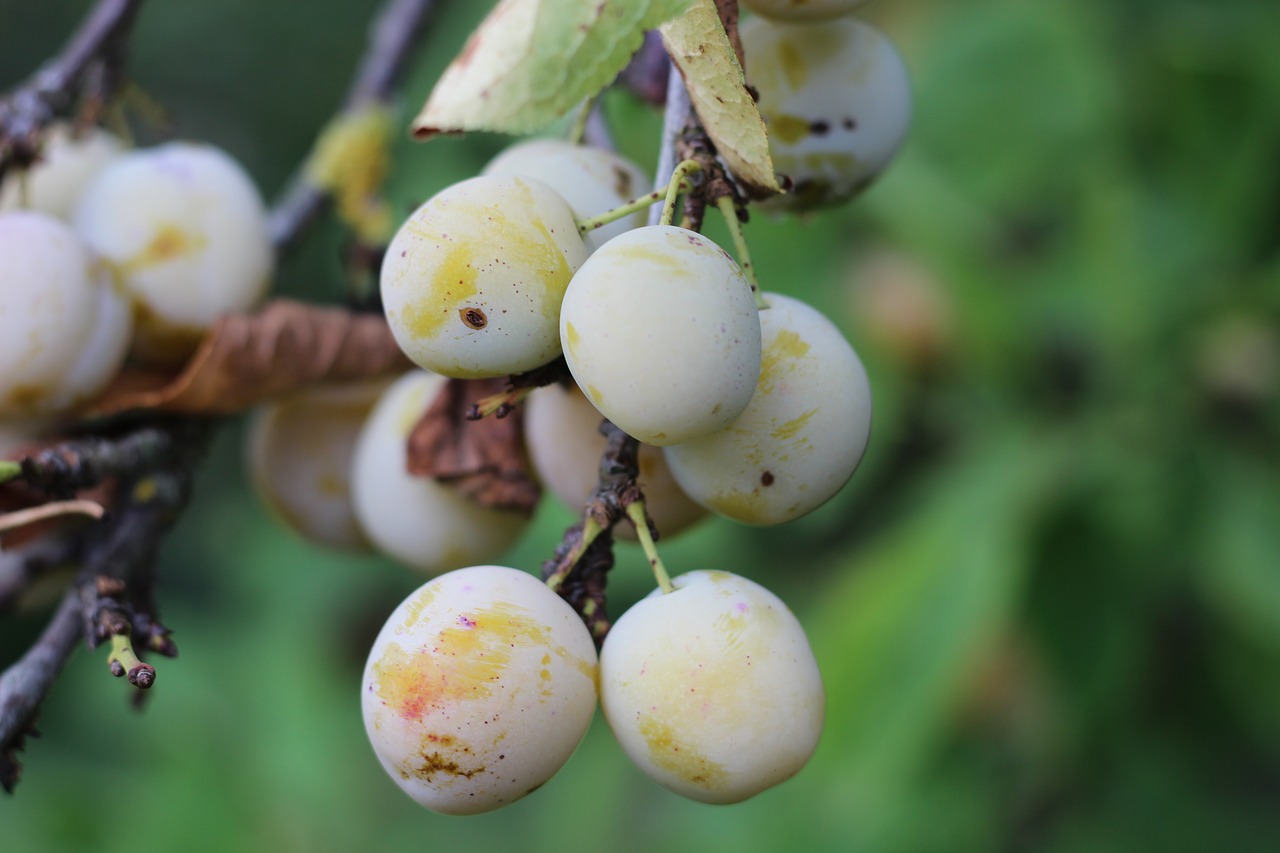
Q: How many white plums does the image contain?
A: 15